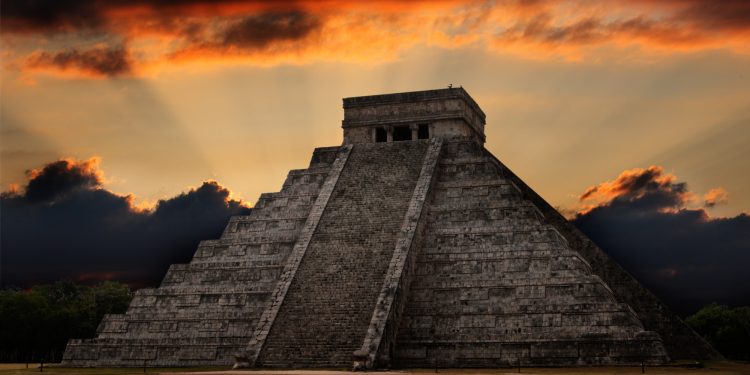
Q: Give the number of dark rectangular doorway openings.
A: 3